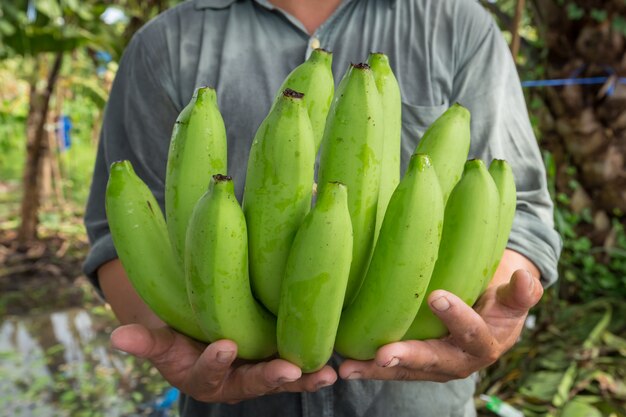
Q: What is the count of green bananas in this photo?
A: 12